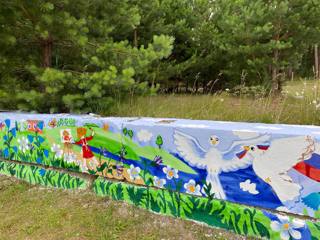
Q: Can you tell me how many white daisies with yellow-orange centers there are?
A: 5